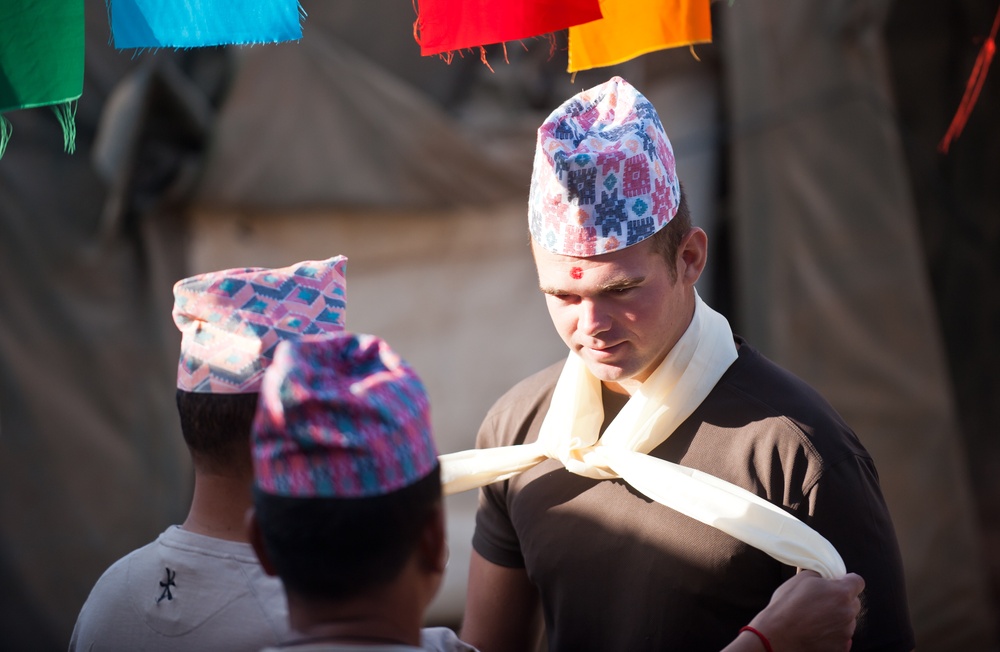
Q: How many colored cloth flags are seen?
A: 4